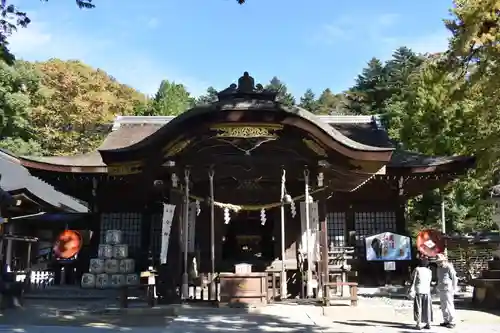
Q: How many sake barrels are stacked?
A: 10